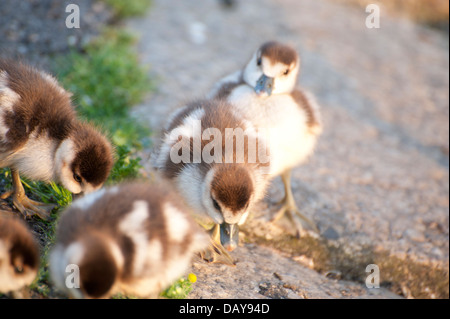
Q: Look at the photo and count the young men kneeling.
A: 0